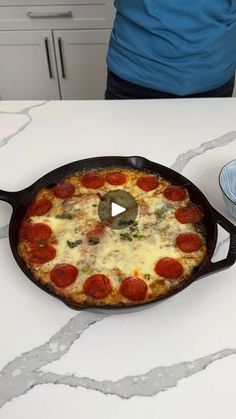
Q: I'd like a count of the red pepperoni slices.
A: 14